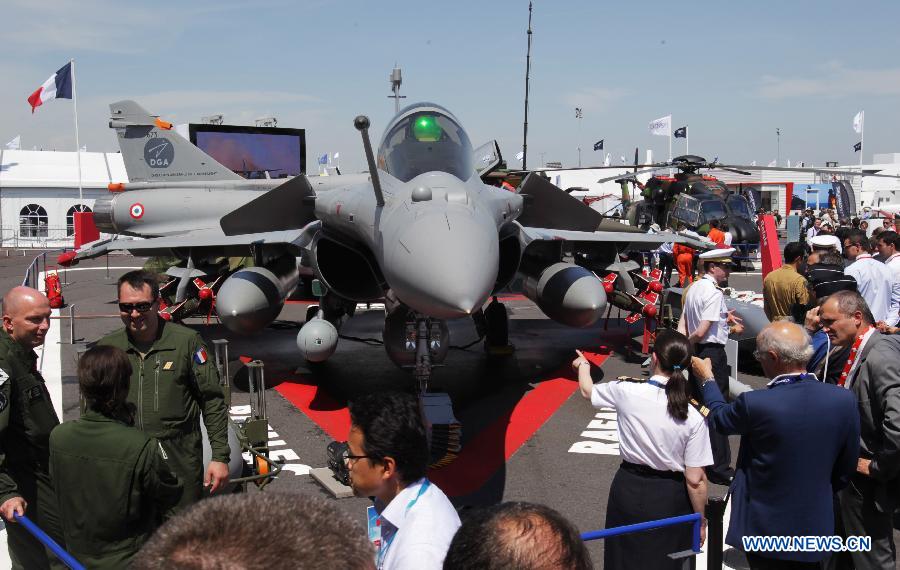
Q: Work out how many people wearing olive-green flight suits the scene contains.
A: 3